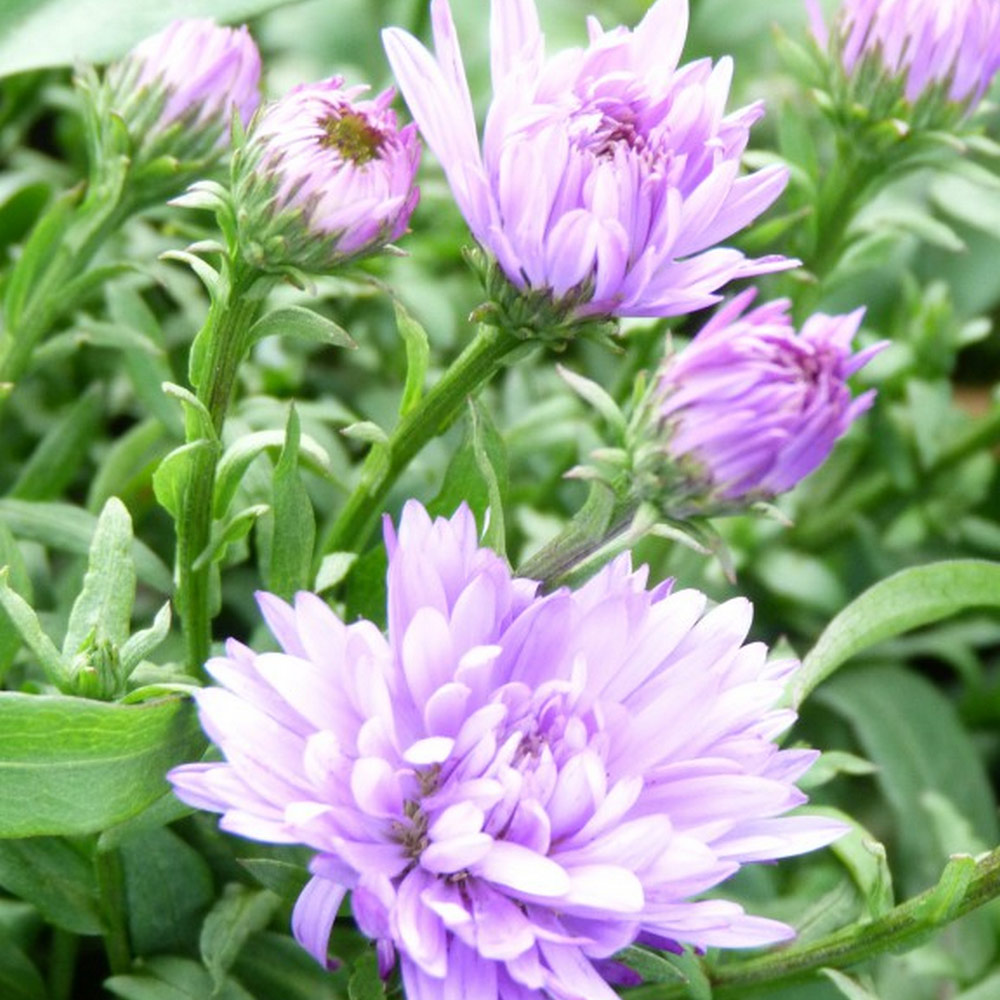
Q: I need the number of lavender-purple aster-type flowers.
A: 6